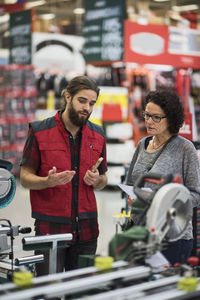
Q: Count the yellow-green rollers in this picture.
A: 3